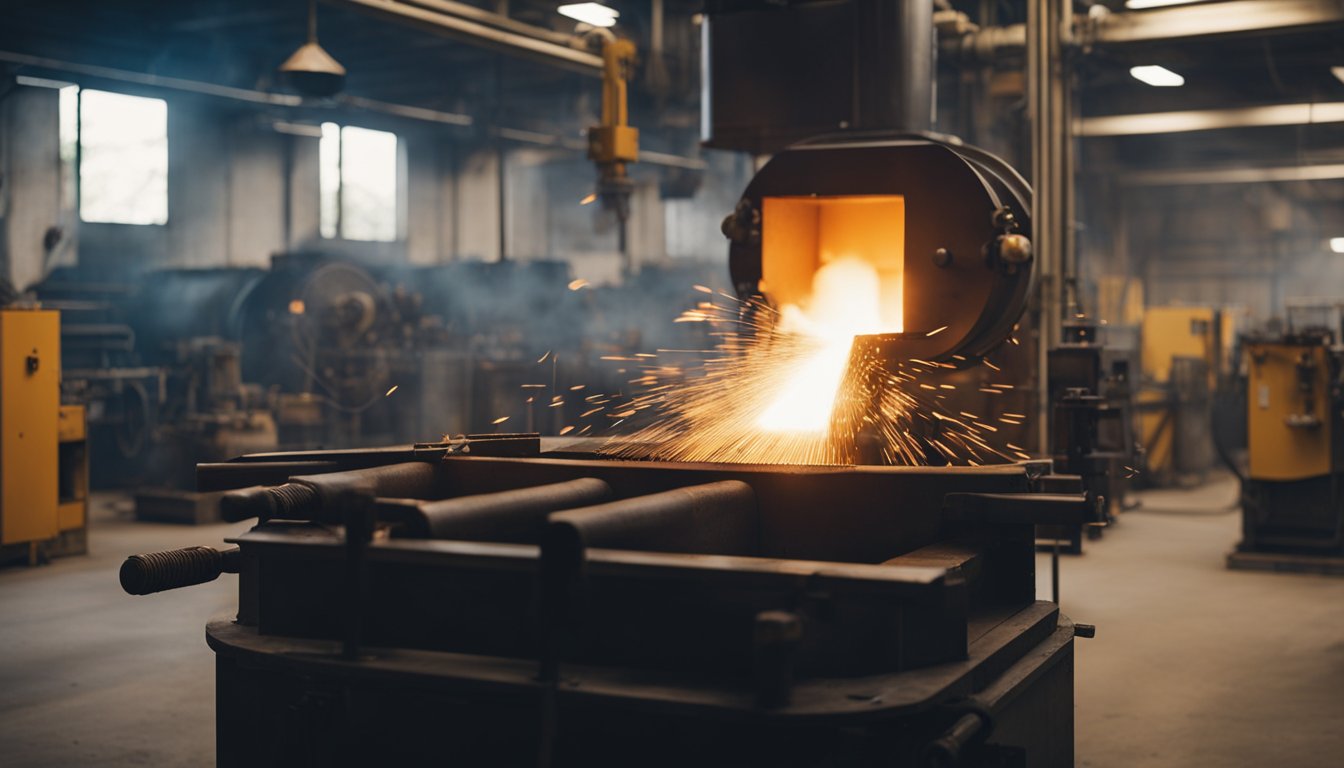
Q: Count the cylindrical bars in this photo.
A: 3